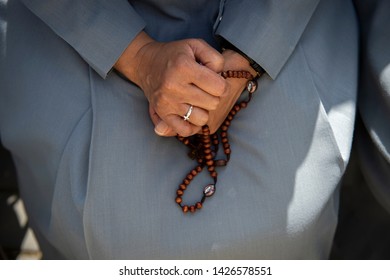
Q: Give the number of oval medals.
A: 2